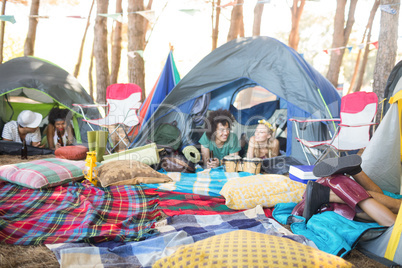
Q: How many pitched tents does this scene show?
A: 4